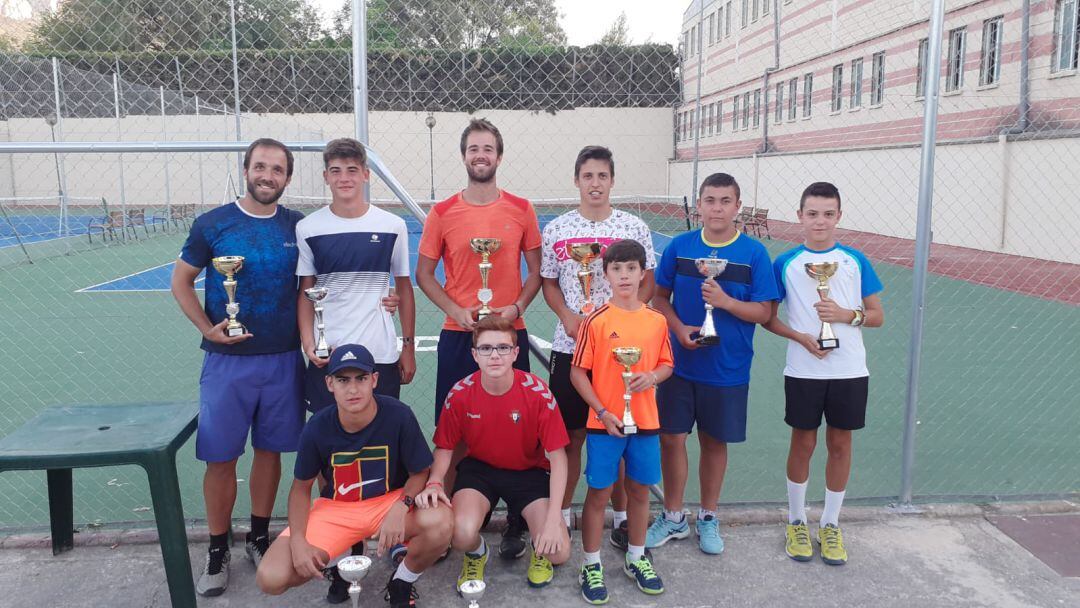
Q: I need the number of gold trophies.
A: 5